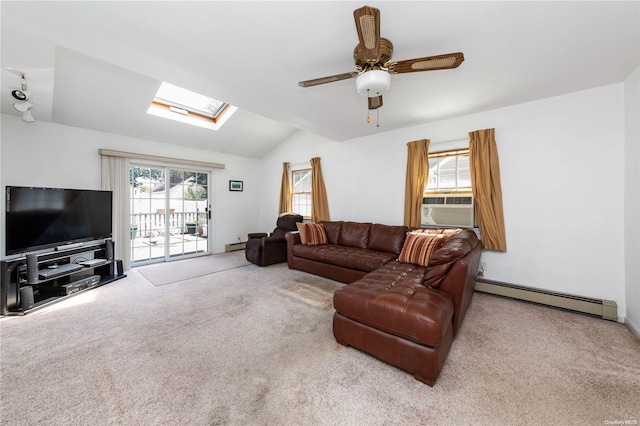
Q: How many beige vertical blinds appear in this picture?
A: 1